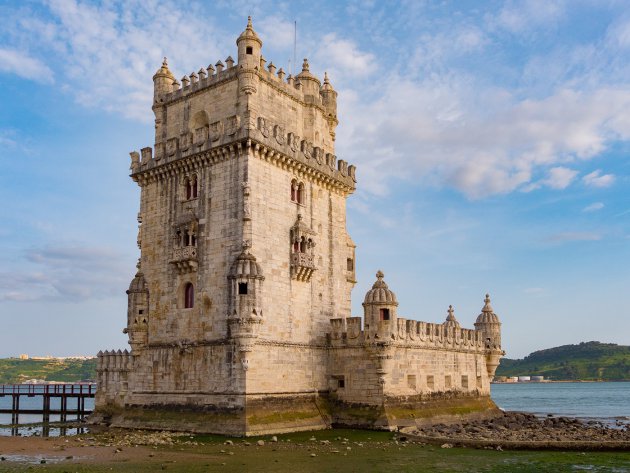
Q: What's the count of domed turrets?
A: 9